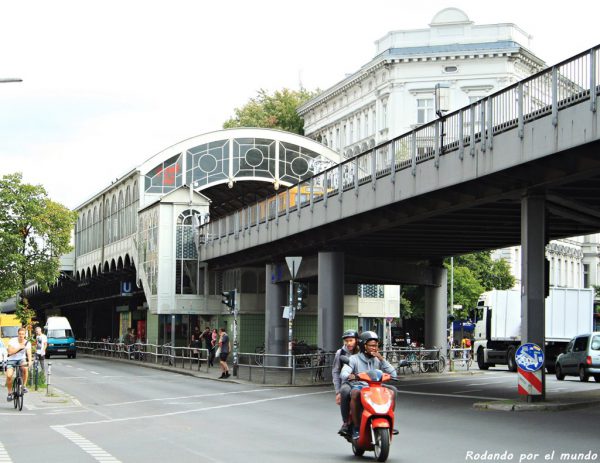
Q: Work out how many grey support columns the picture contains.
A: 4